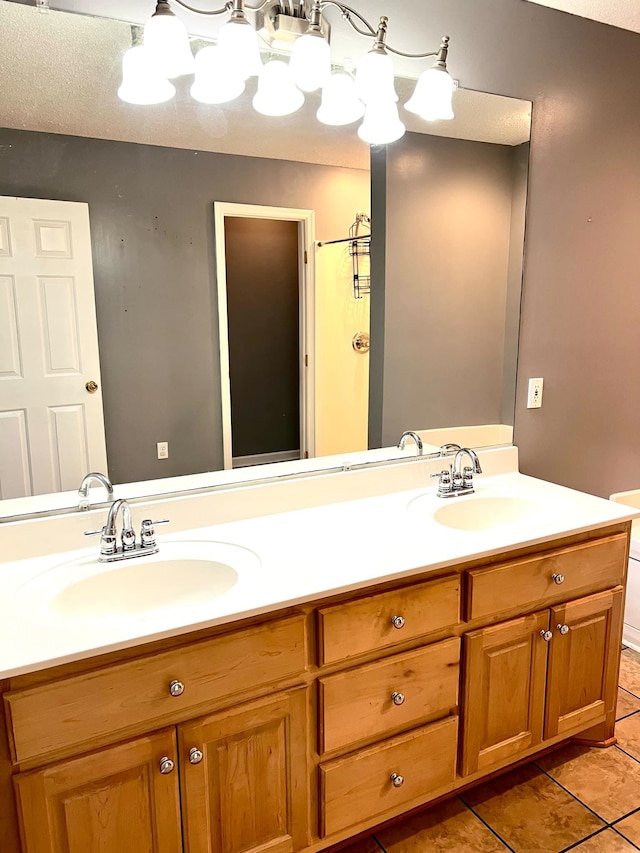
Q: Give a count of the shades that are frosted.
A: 5